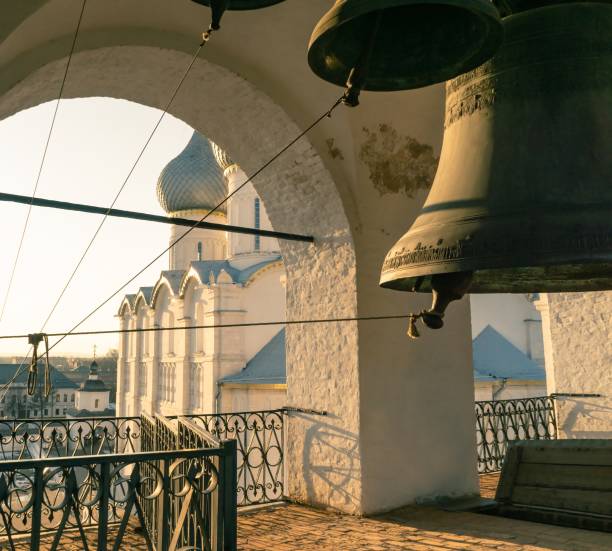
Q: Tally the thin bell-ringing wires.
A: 4